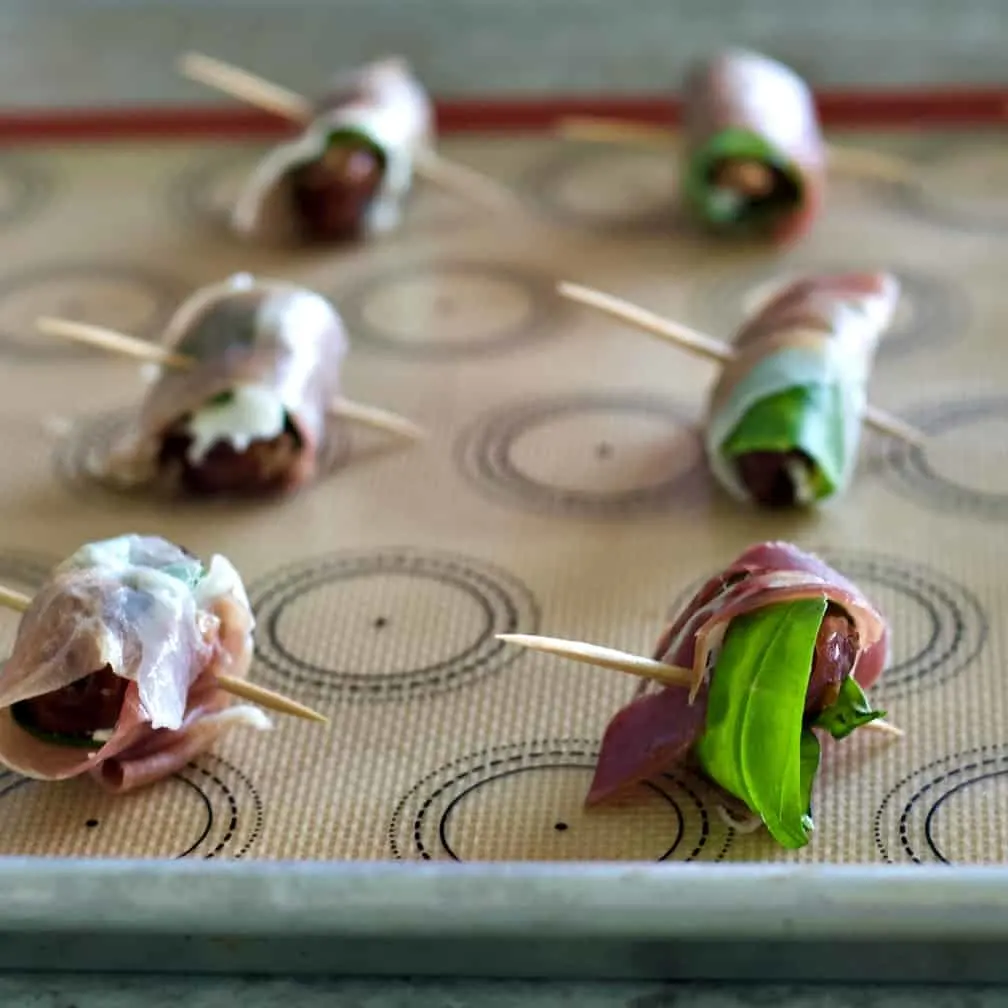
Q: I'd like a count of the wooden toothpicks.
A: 6